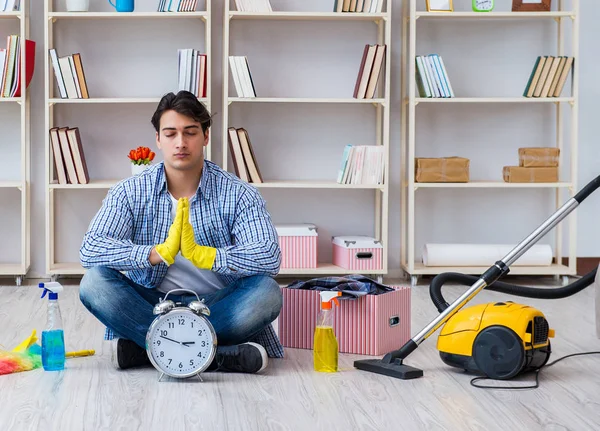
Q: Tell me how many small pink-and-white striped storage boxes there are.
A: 2